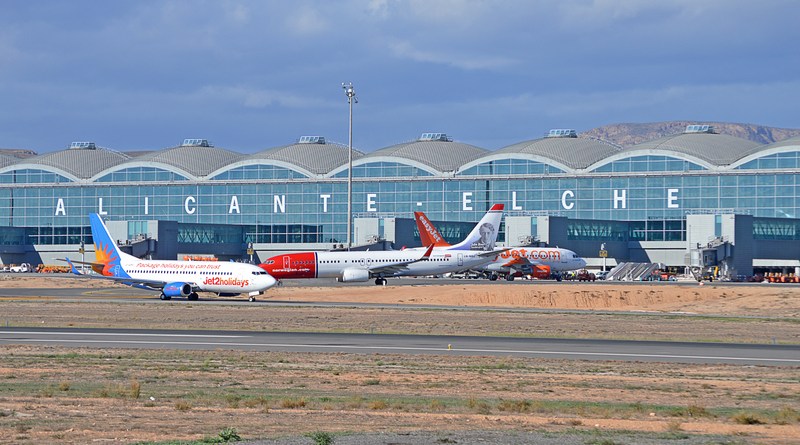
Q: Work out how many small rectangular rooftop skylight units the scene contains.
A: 6